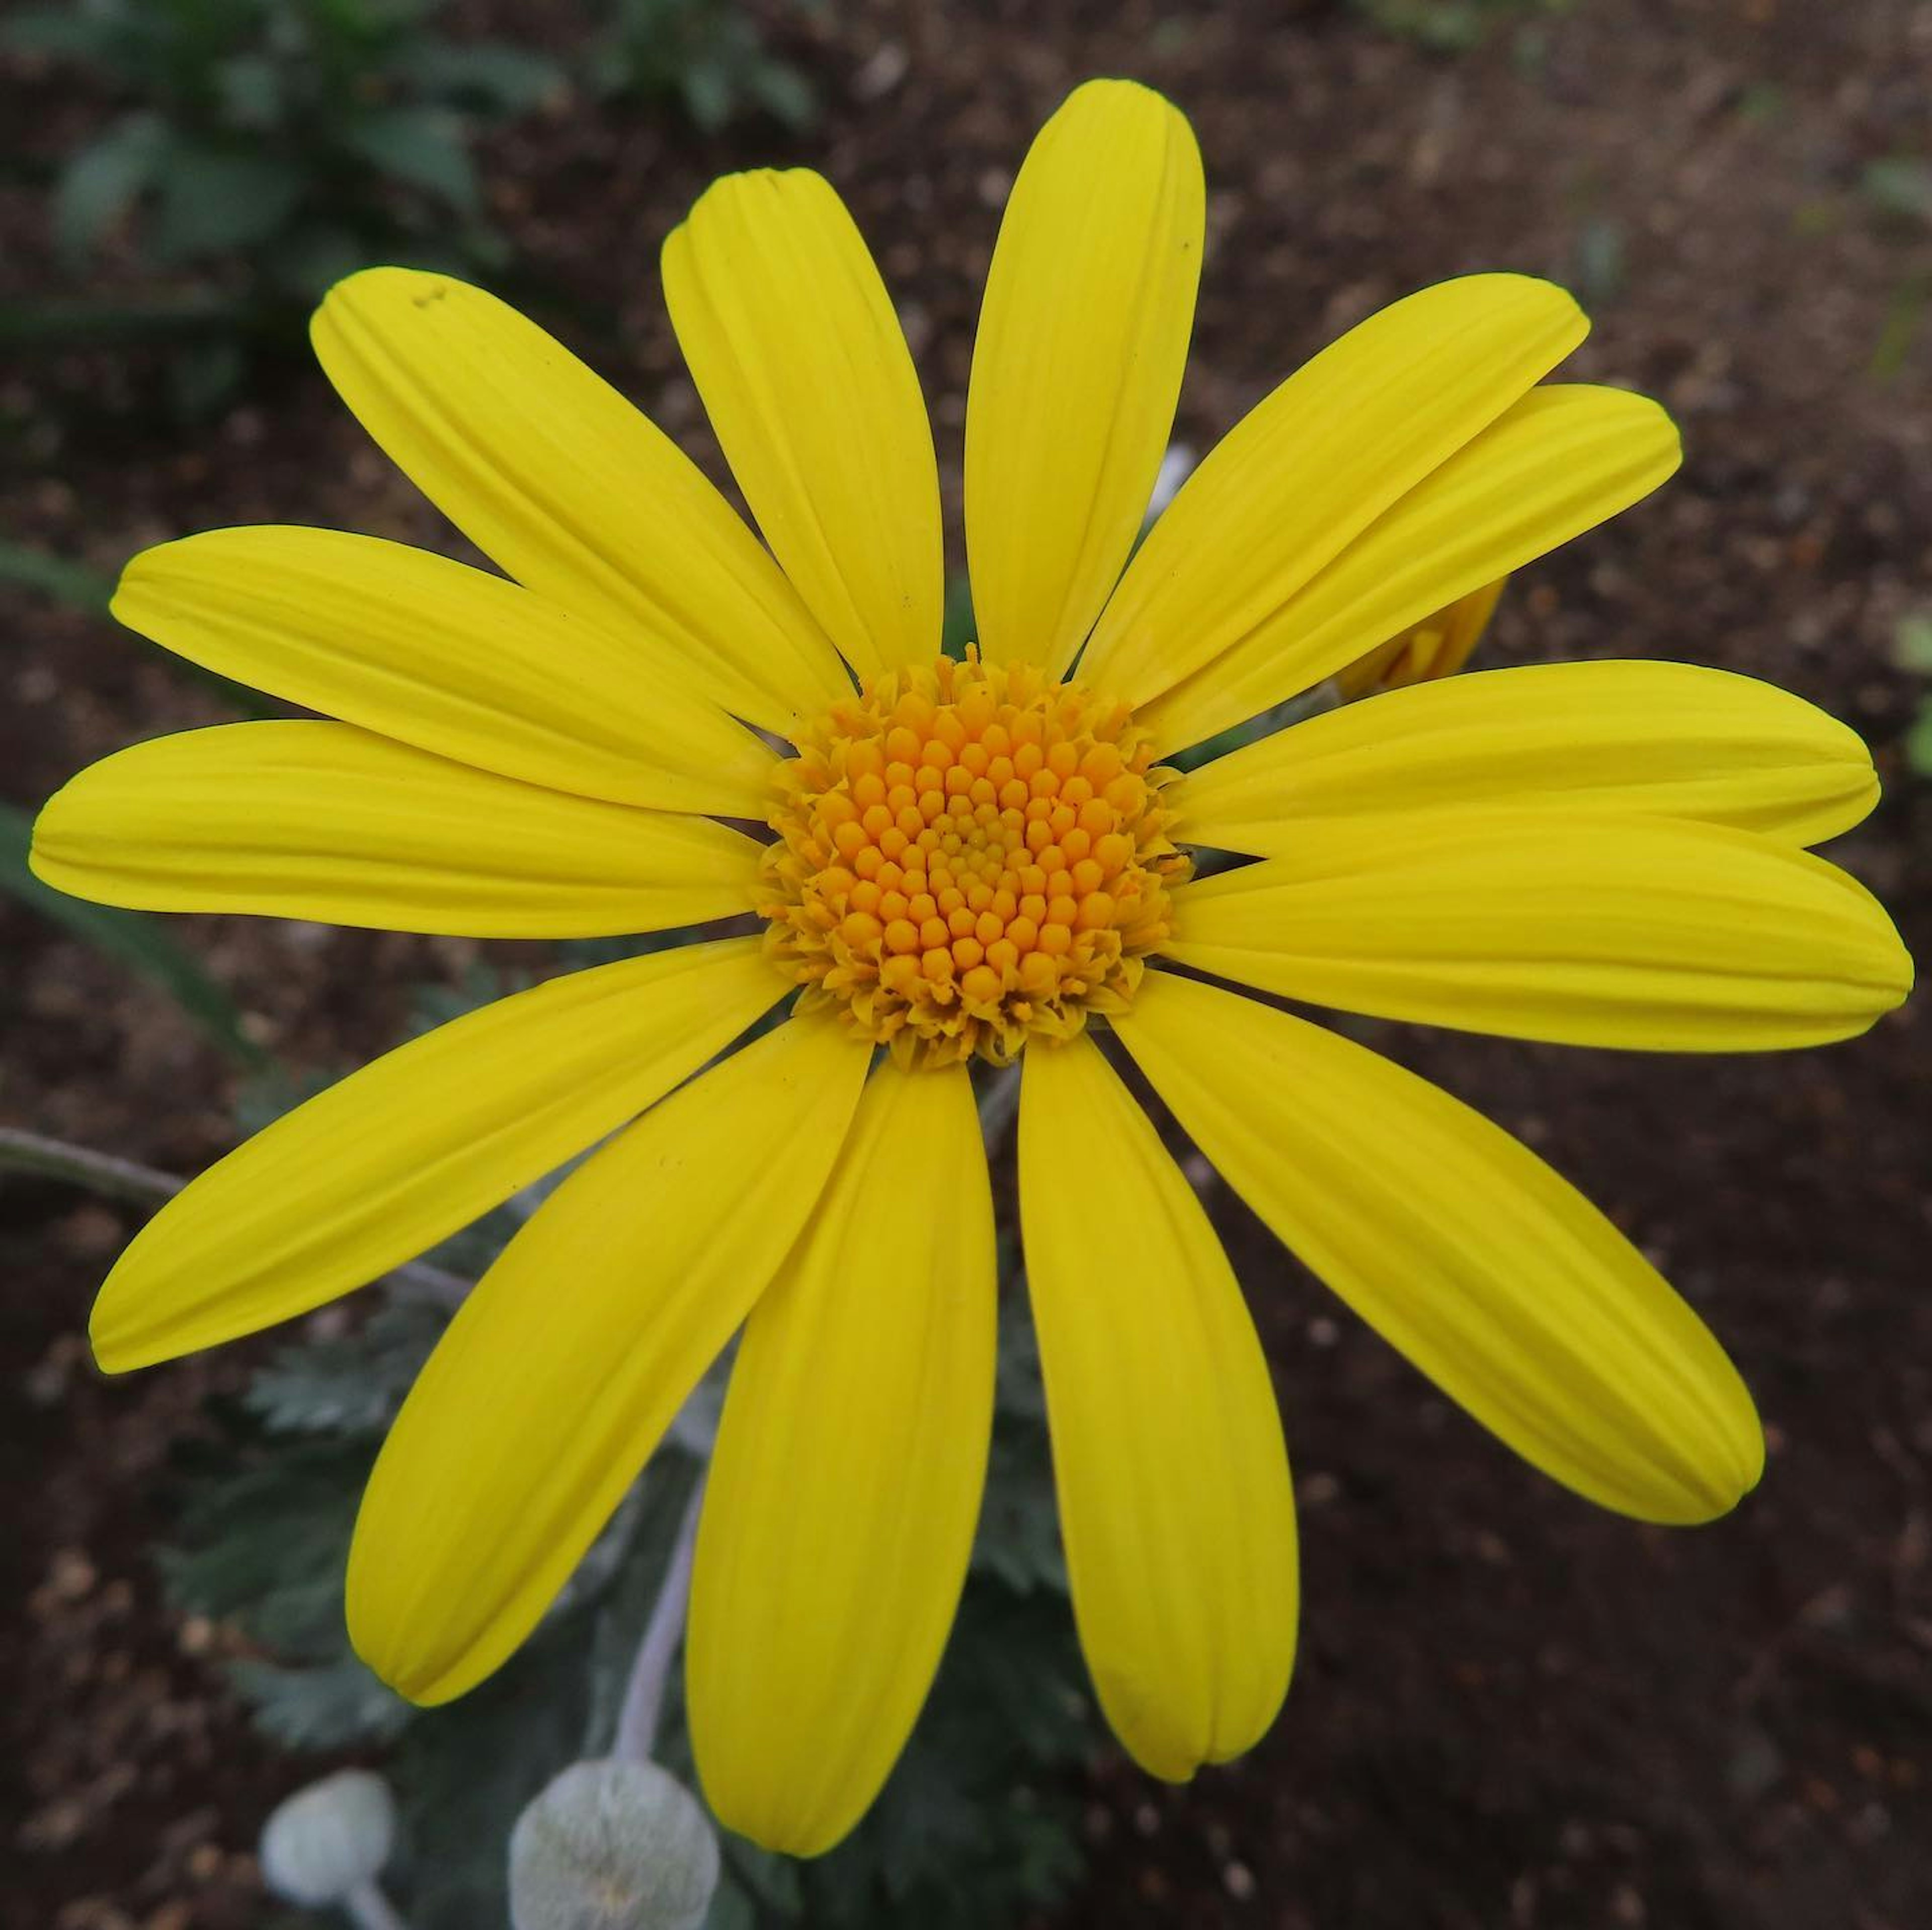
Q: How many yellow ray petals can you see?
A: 14